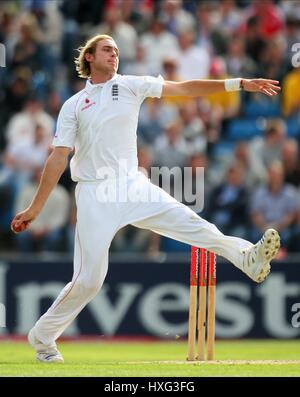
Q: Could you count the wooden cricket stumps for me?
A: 3